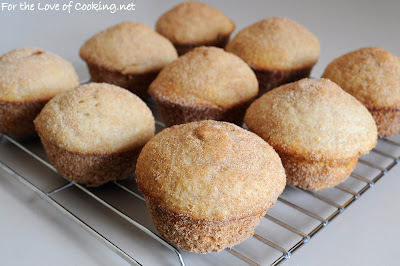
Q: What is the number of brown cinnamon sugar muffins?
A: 9